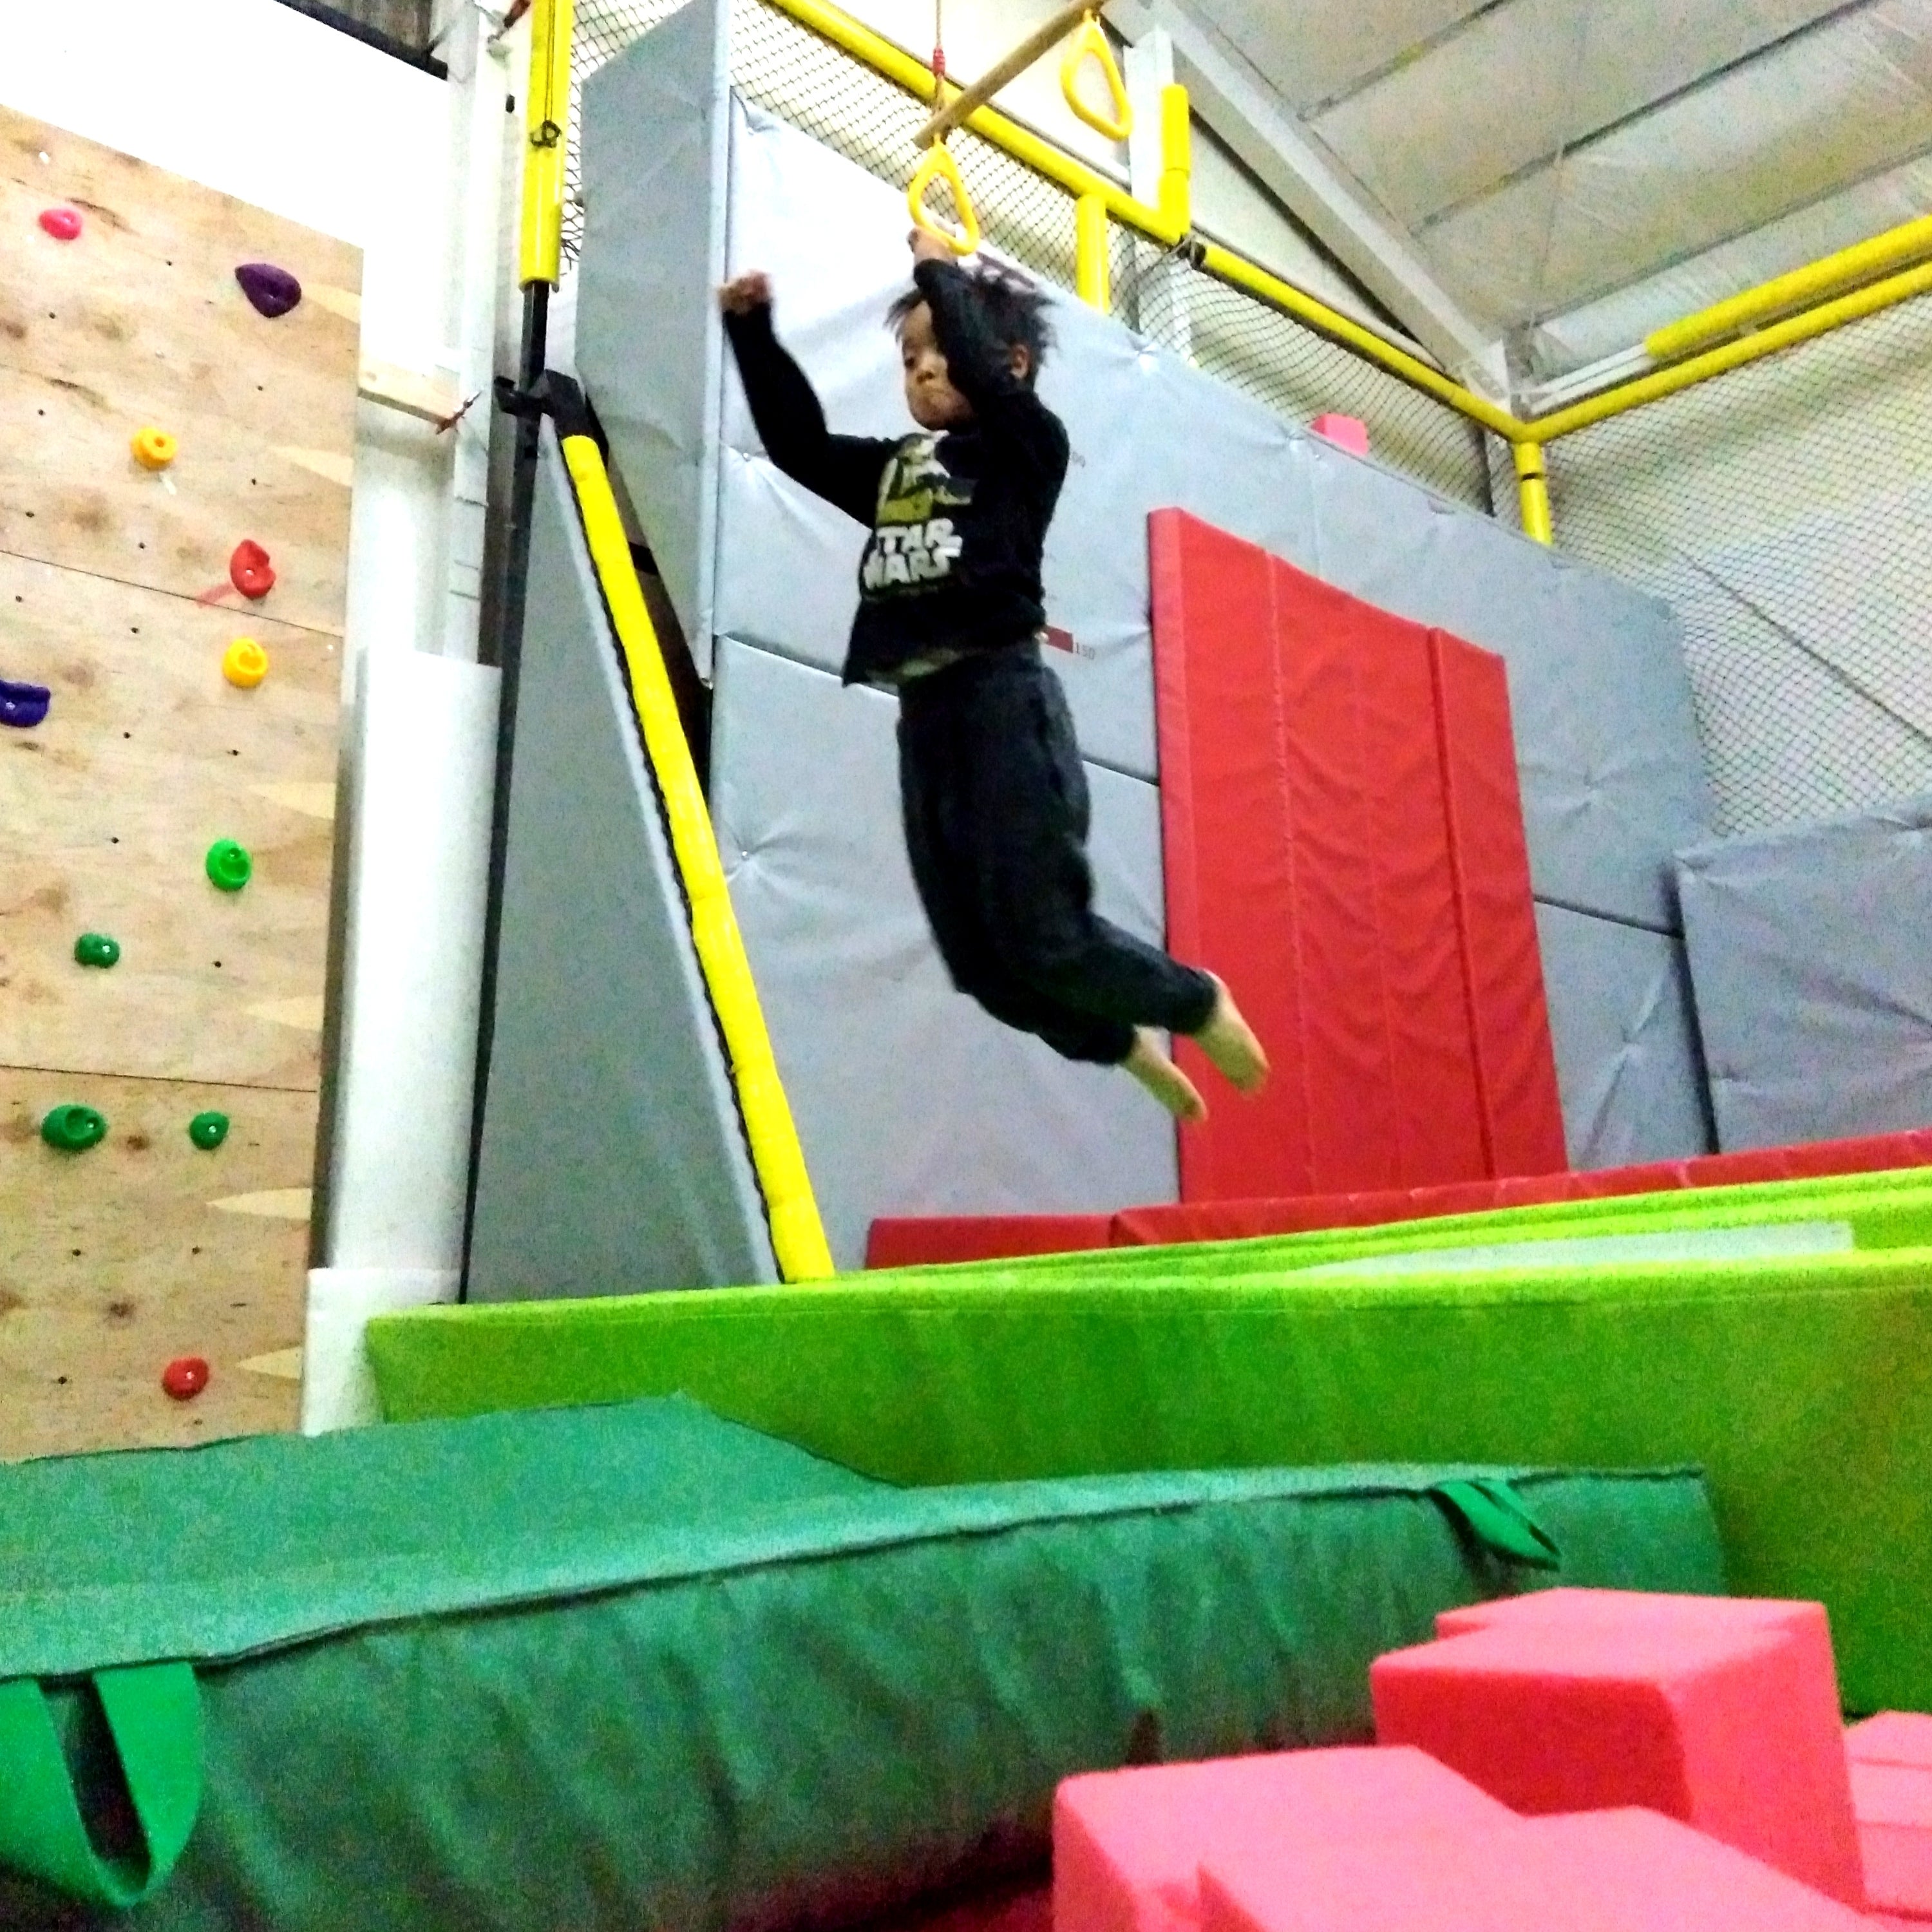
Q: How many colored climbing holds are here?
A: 11